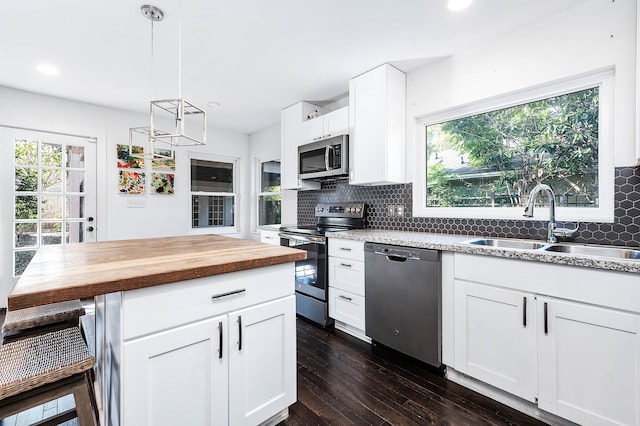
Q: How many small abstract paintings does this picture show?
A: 4